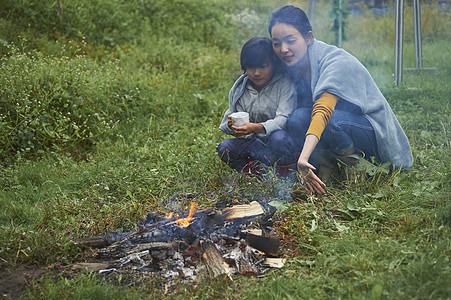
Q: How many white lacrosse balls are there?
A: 0